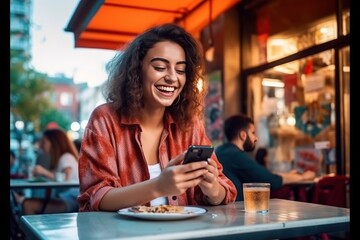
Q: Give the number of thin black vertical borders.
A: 2